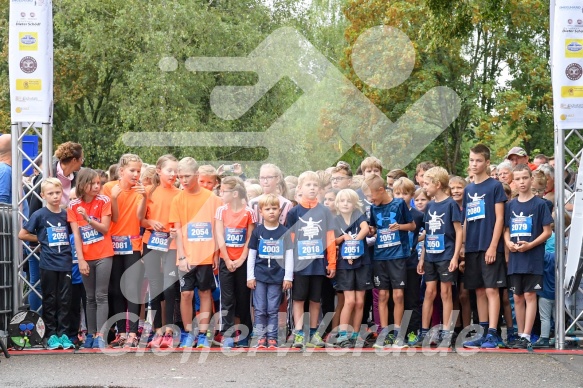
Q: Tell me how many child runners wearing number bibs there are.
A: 13